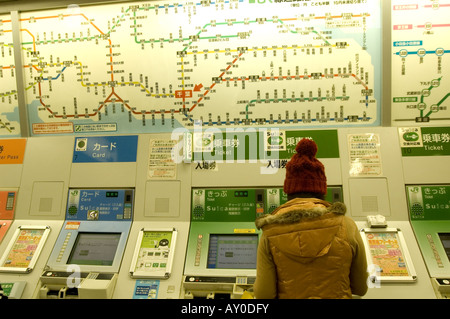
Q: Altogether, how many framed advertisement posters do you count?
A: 3